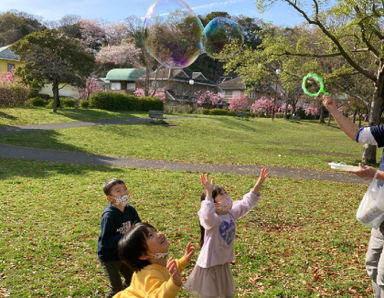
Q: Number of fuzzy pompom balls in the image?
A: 0